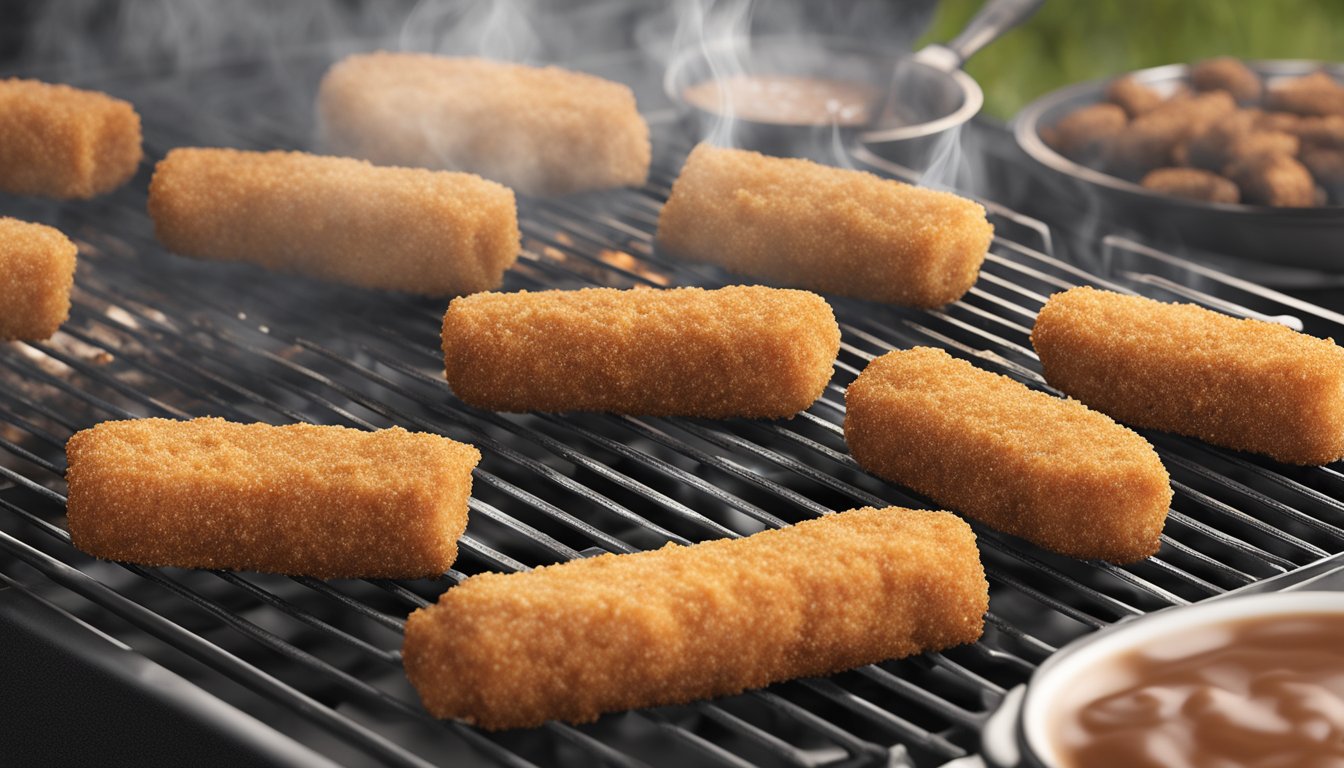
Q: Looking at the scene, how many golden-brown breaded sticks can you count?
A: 10